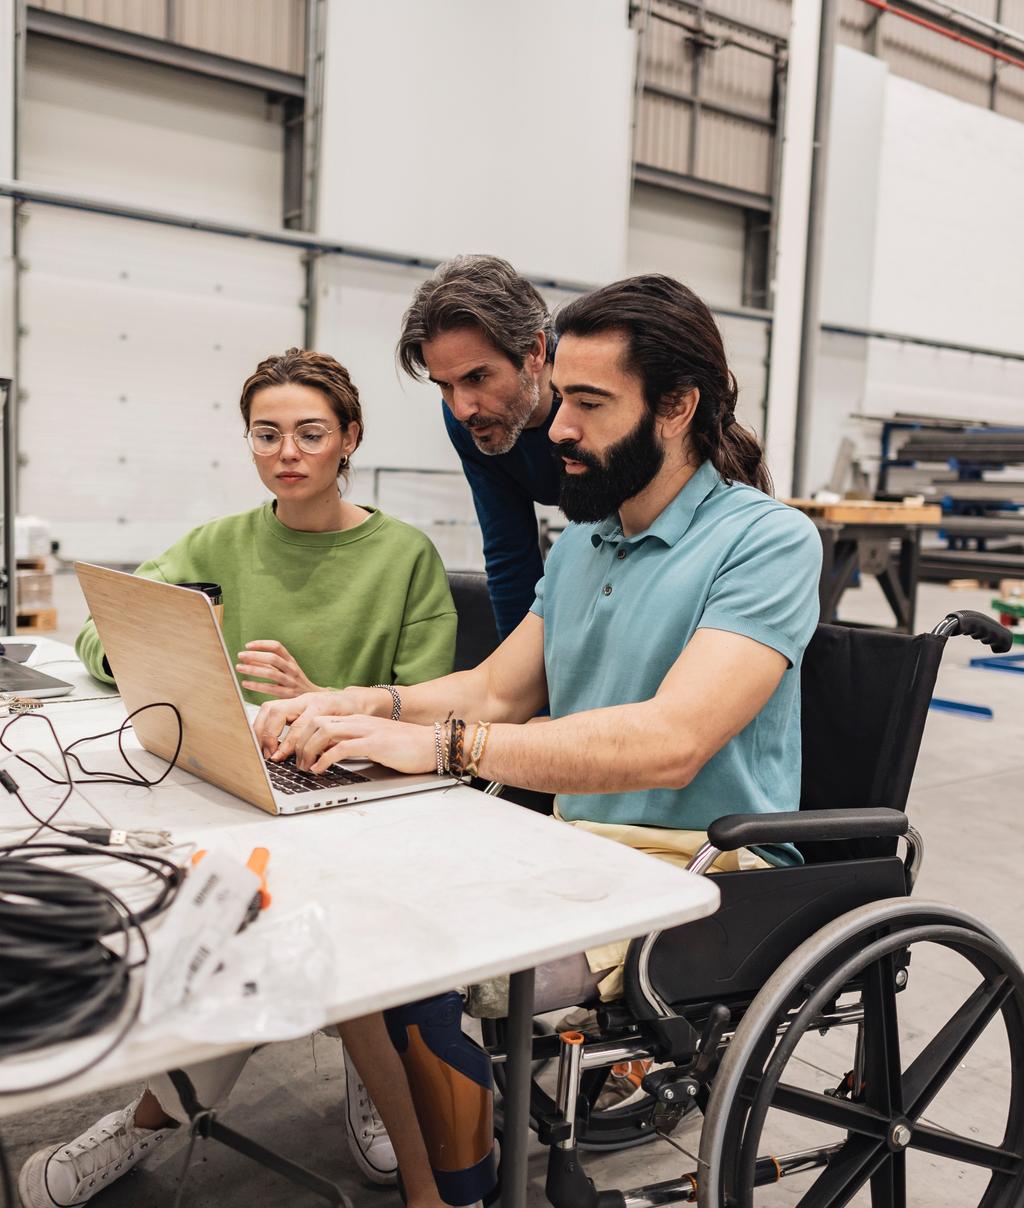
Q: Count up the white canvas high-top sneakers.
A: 2